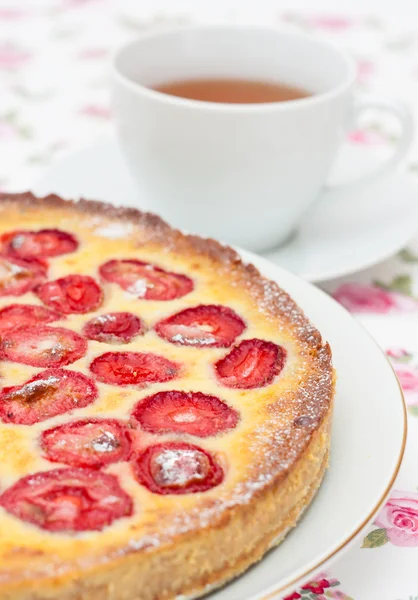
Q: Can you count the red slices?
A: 15